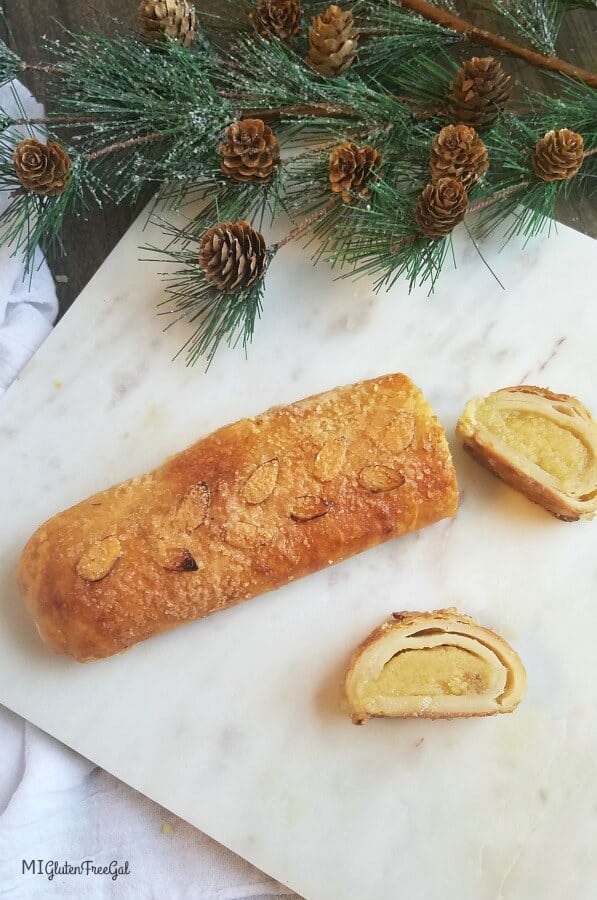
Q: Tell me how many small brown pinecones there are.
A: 11